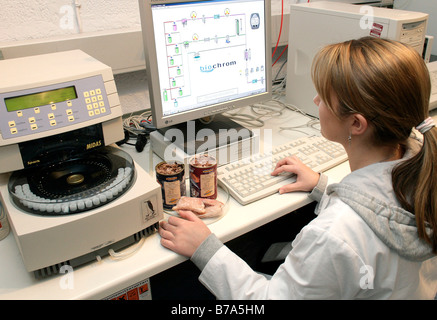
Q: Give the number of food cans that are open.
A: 2